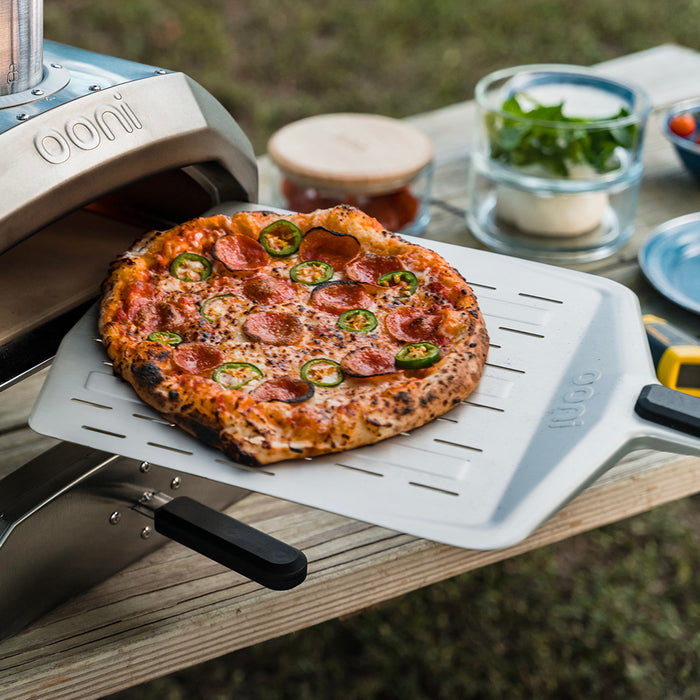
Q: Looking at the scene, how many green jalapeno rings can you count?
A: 10